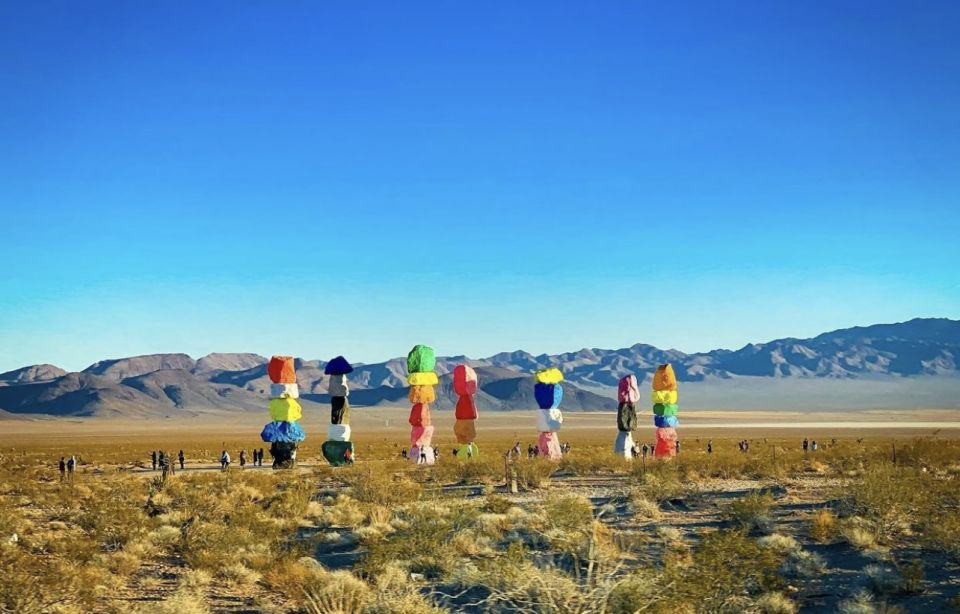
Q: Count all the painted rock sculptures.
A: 7